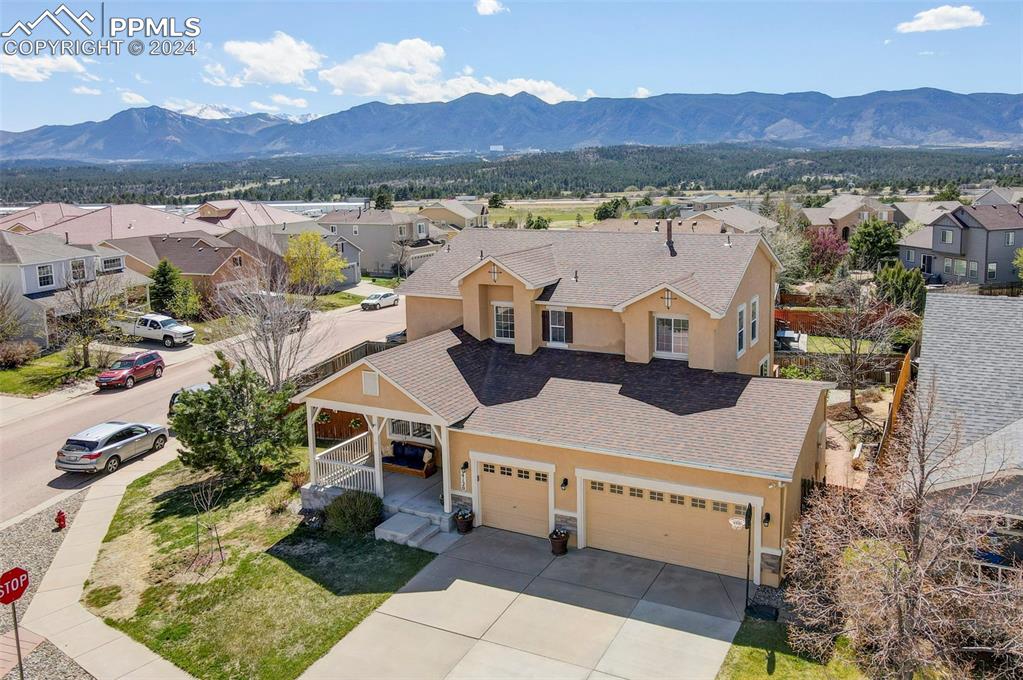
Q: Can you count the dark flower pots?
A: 2